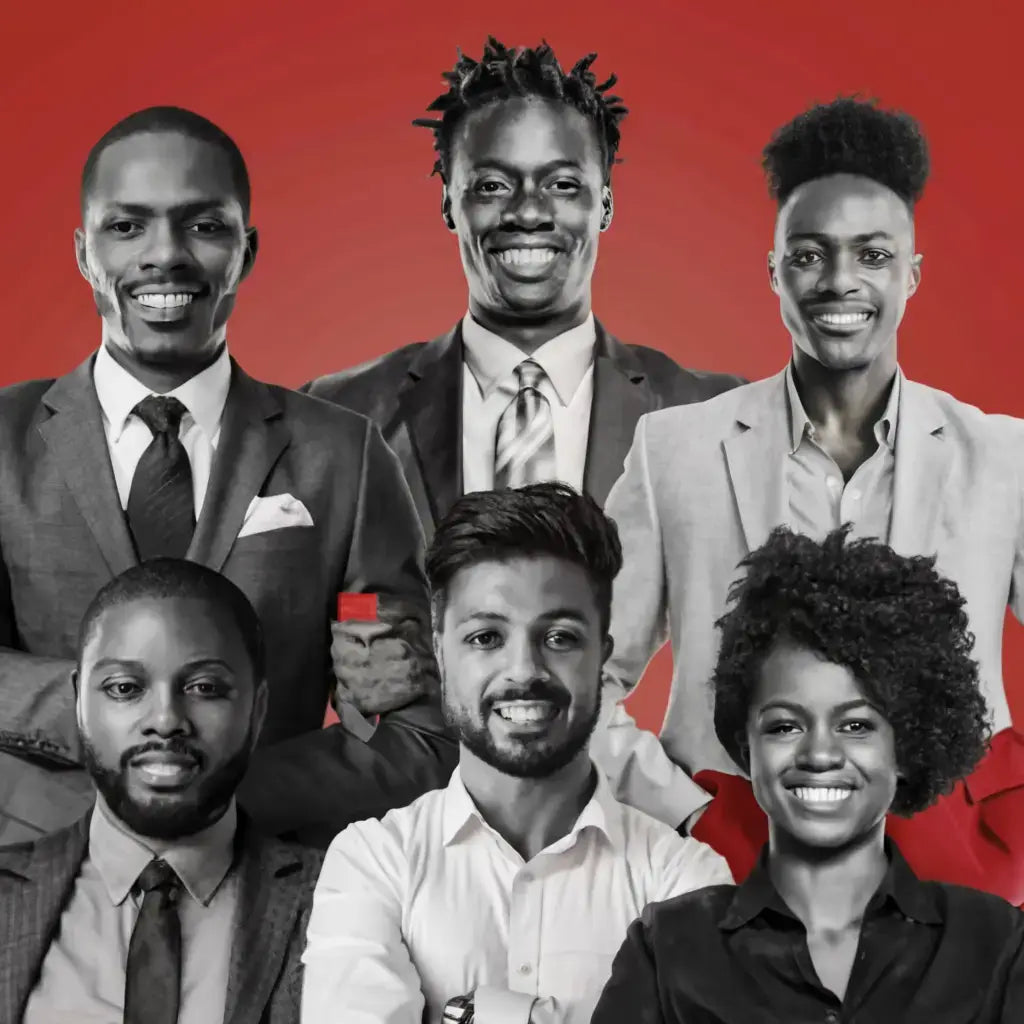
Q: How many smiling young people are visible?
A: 6